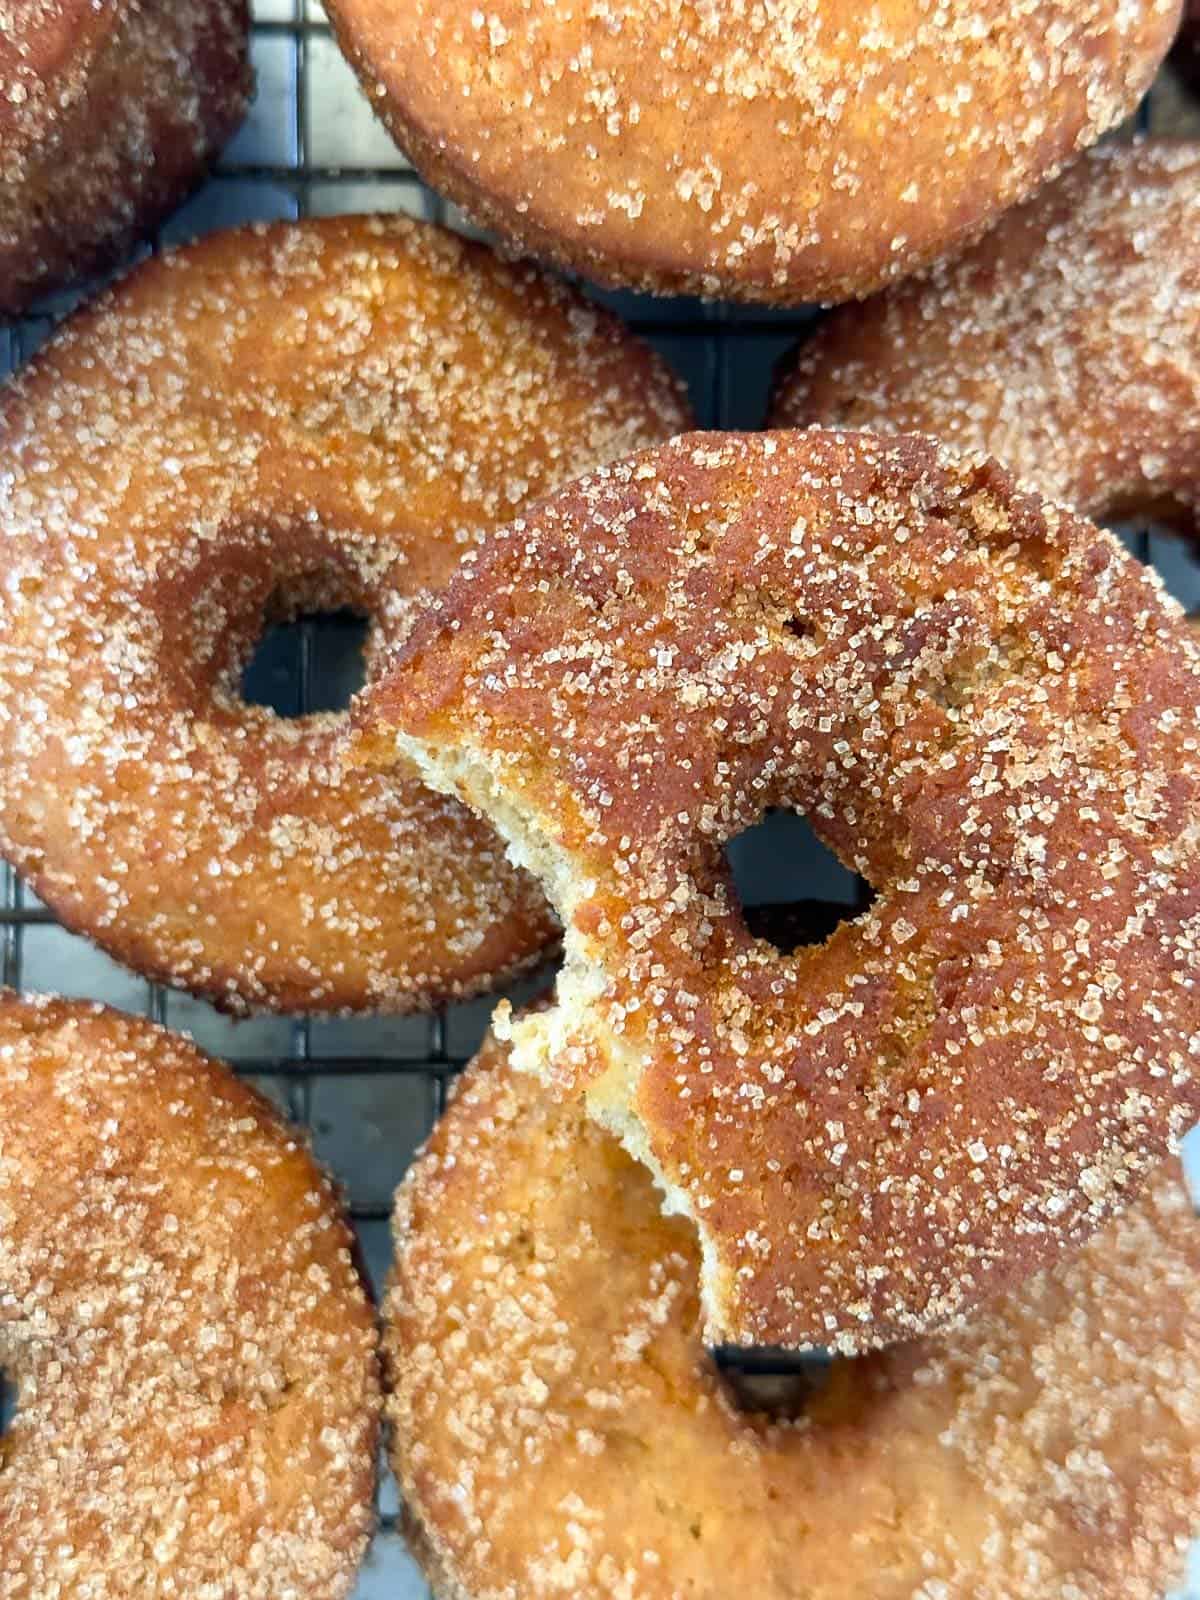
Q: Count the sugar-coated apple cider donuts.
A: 7